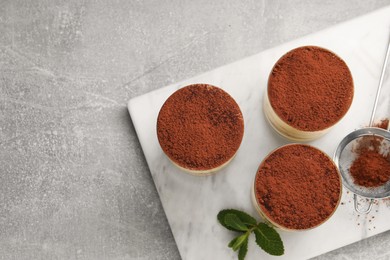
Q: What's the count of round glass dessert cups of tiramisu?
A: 3